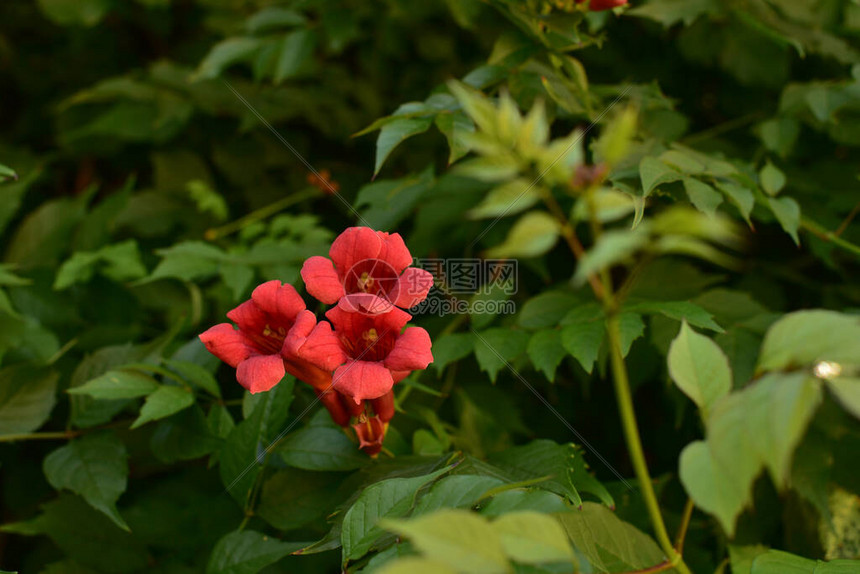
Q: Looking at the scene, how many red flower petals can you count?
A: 15